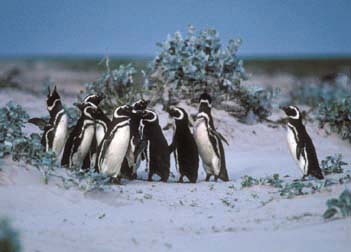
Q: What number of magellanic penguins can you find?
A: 10